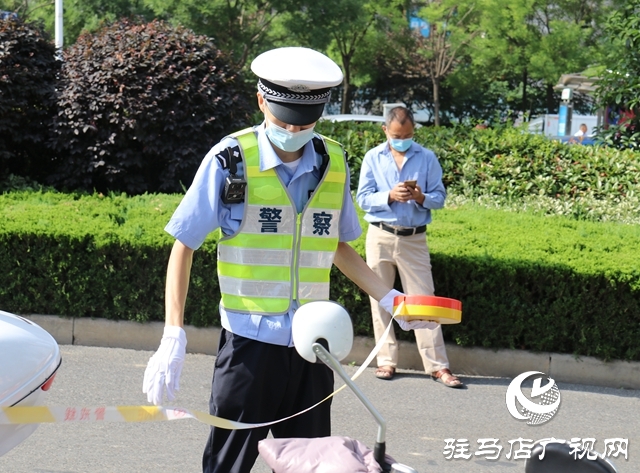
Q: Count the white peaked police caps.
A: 1